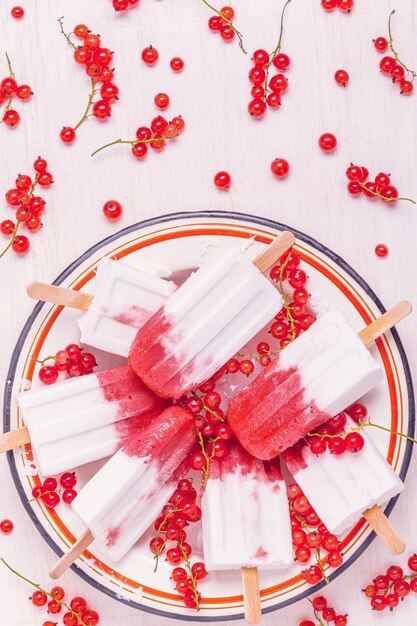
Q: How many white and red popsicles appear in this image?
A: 7